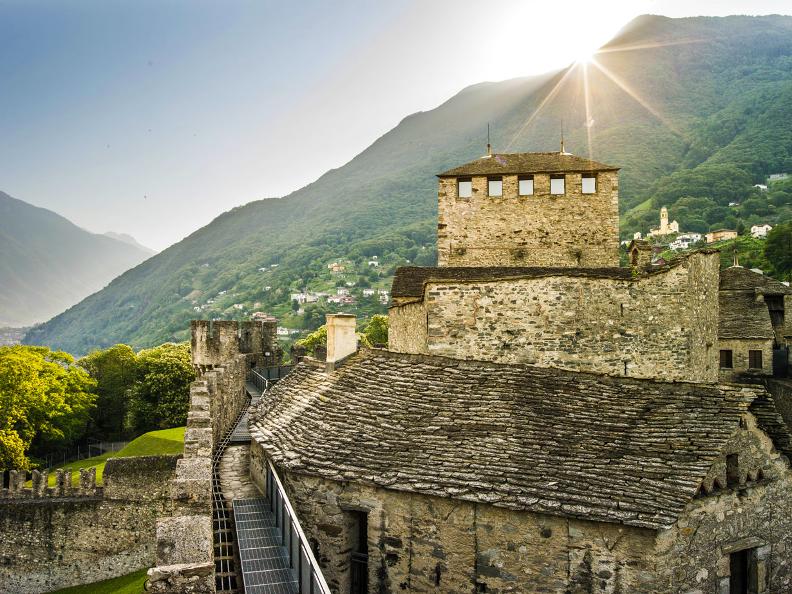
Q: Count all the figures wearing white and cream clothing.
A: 0